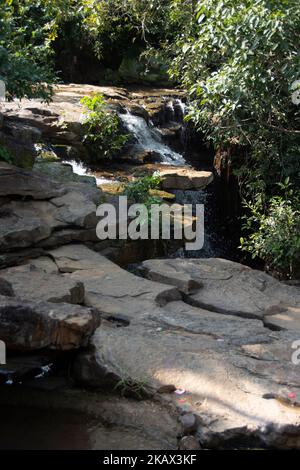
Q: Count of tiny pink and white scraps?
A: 3